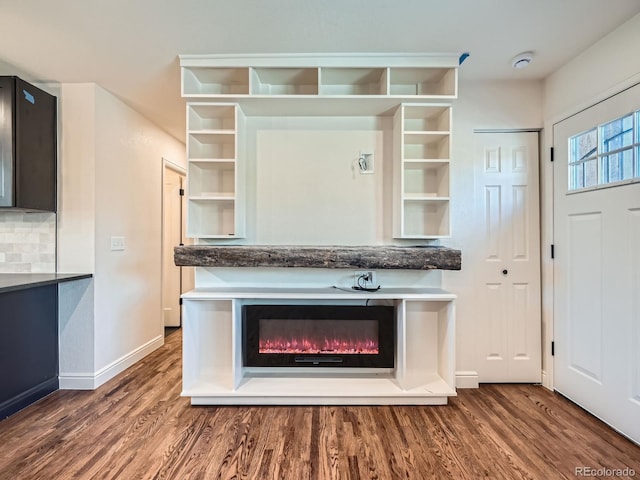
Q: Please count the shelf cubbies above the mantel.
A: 12